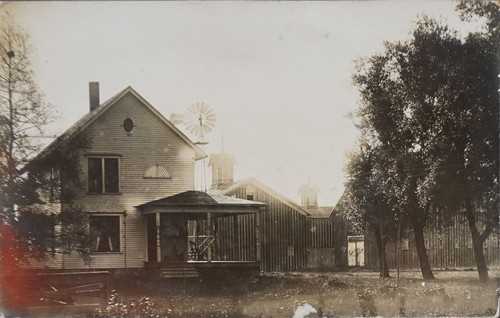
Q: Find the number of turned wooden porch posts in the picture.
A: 3